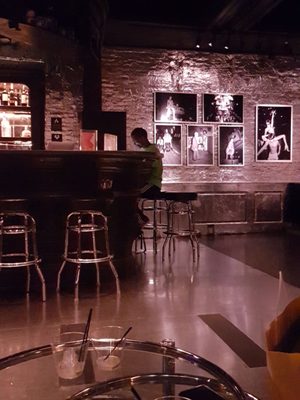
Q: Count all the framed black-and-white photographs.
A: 6